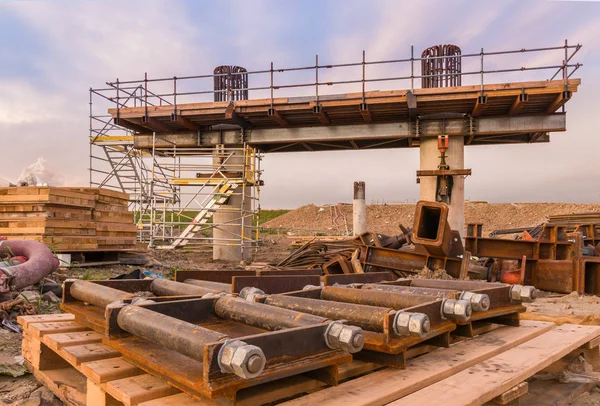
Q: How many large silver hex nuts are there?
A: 12